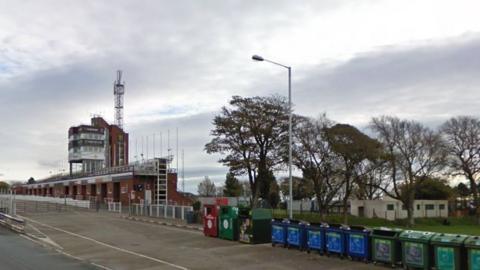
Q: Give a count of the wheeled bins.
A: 9